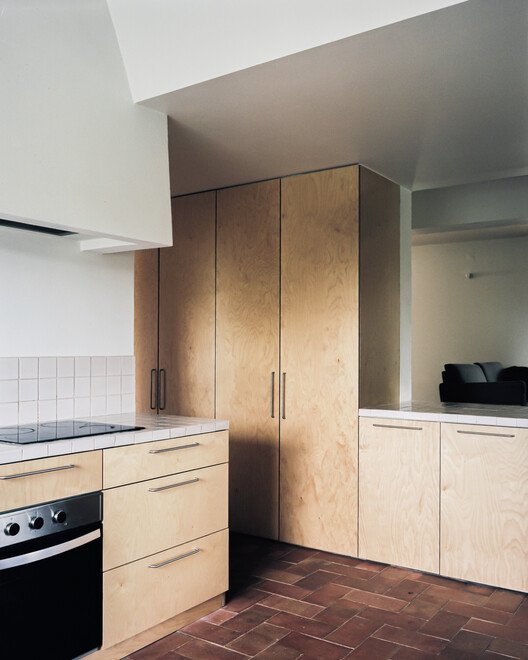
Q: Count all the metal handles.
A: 11